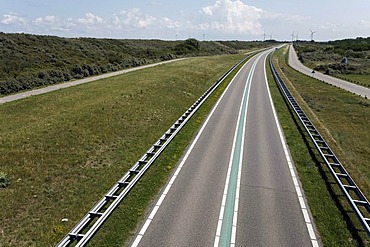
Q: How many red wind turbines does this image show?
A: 0